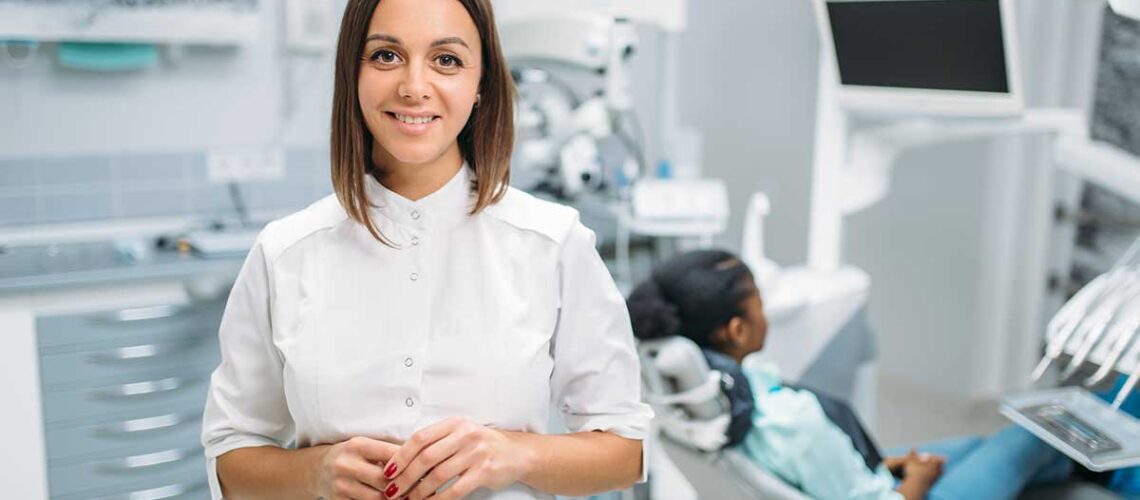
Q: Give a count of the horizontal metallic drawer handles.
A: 6